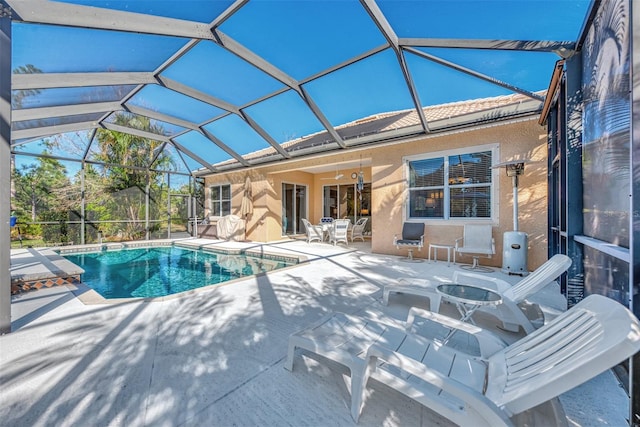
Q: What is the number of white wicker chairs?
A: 4